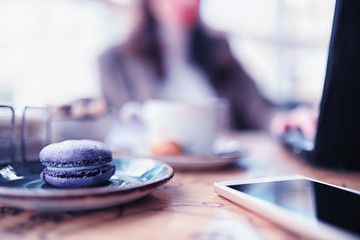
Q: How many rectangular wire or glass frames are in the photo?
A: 2